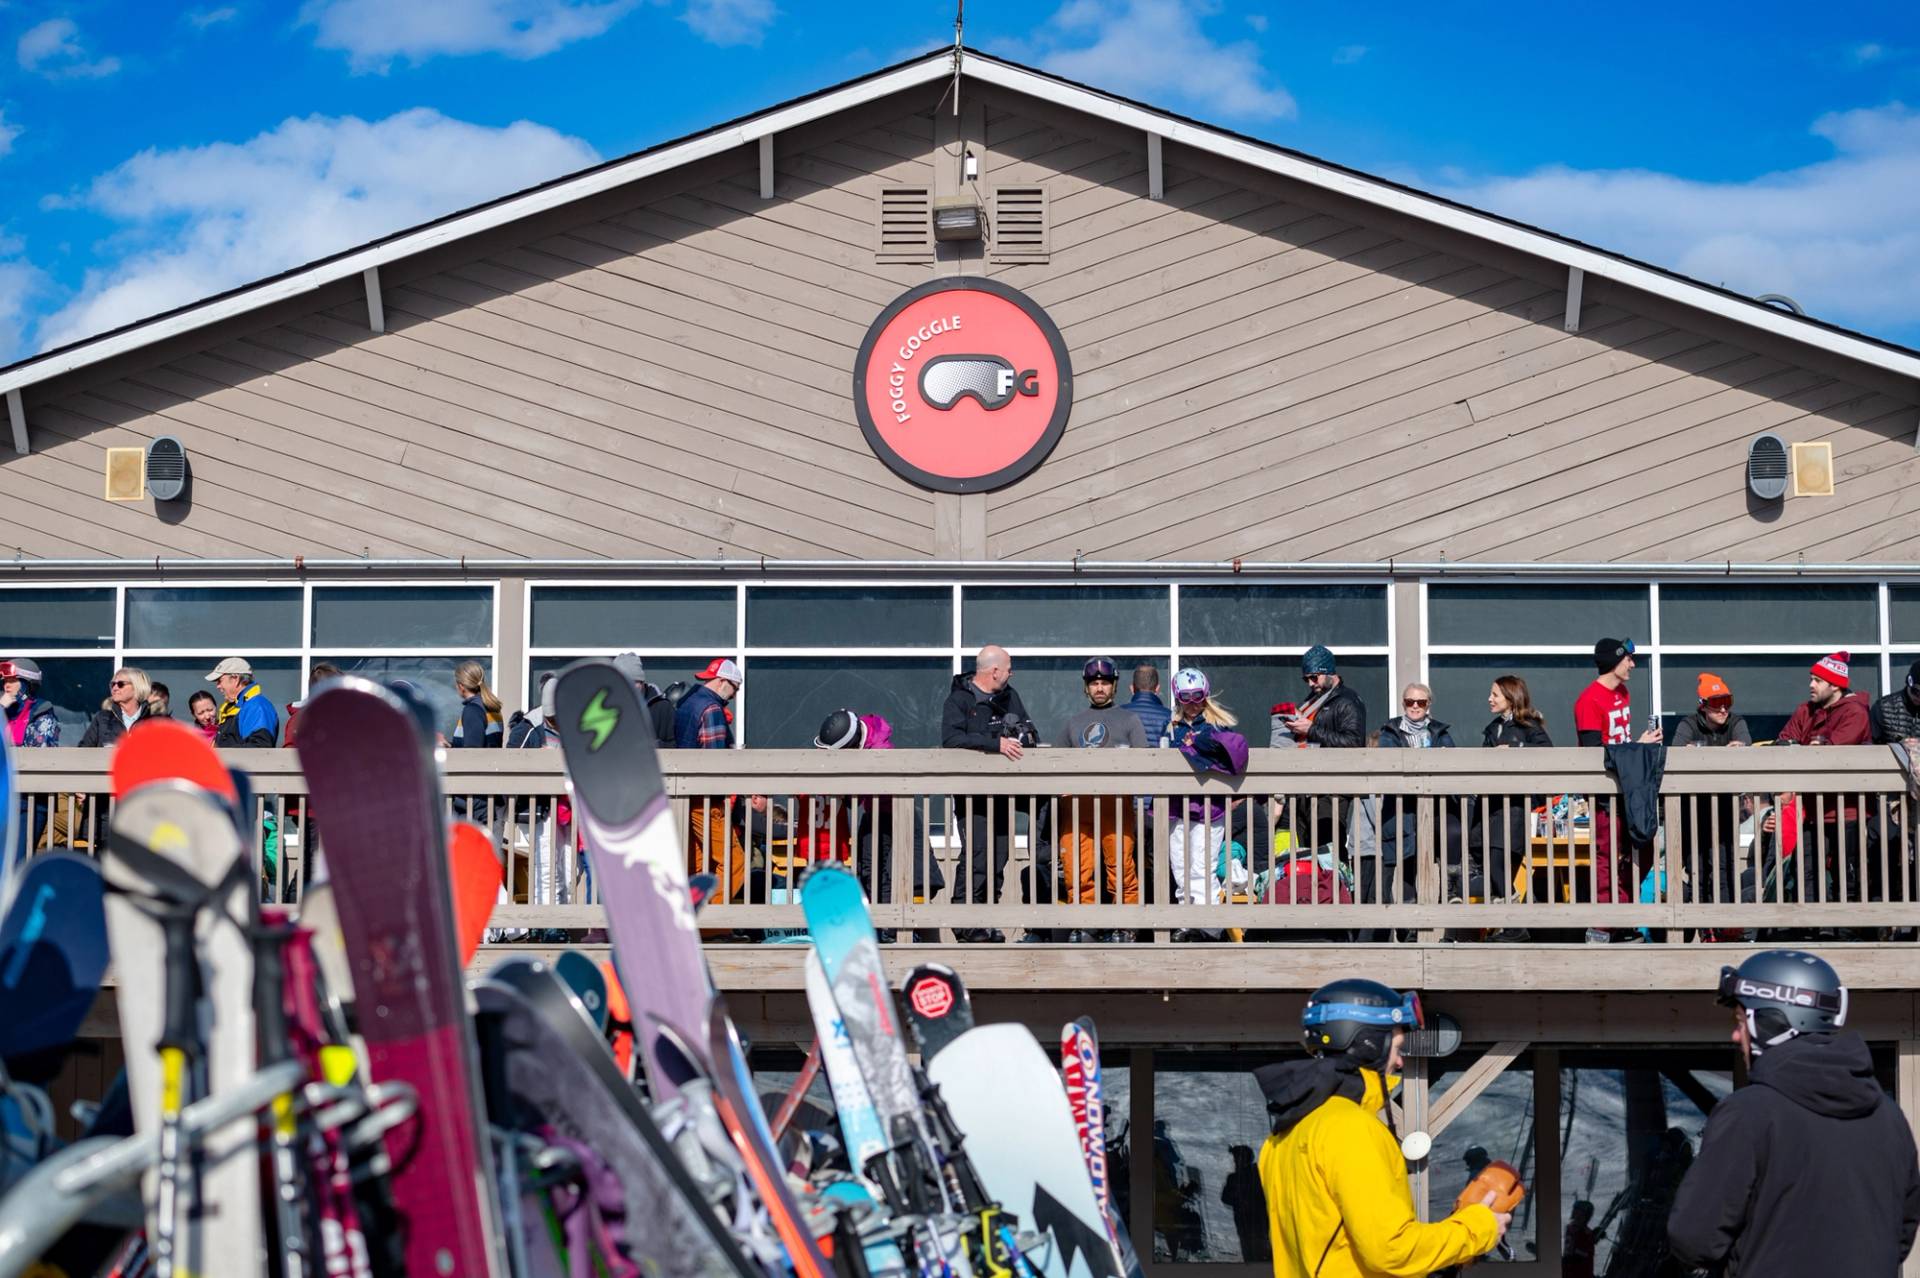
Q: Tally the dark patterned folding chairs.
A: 0